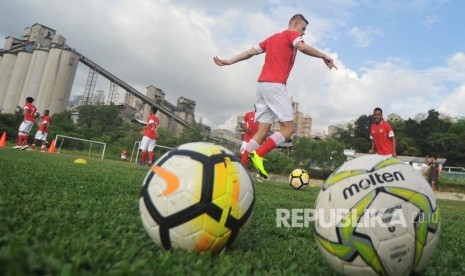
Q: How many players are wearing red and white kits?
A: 6